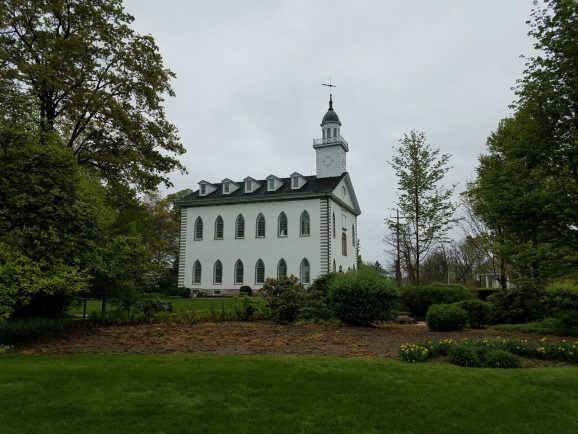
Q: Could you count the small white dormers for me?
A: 5